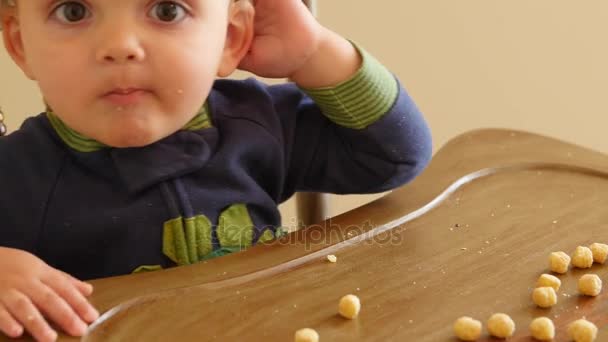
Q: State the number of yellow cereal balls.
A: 12